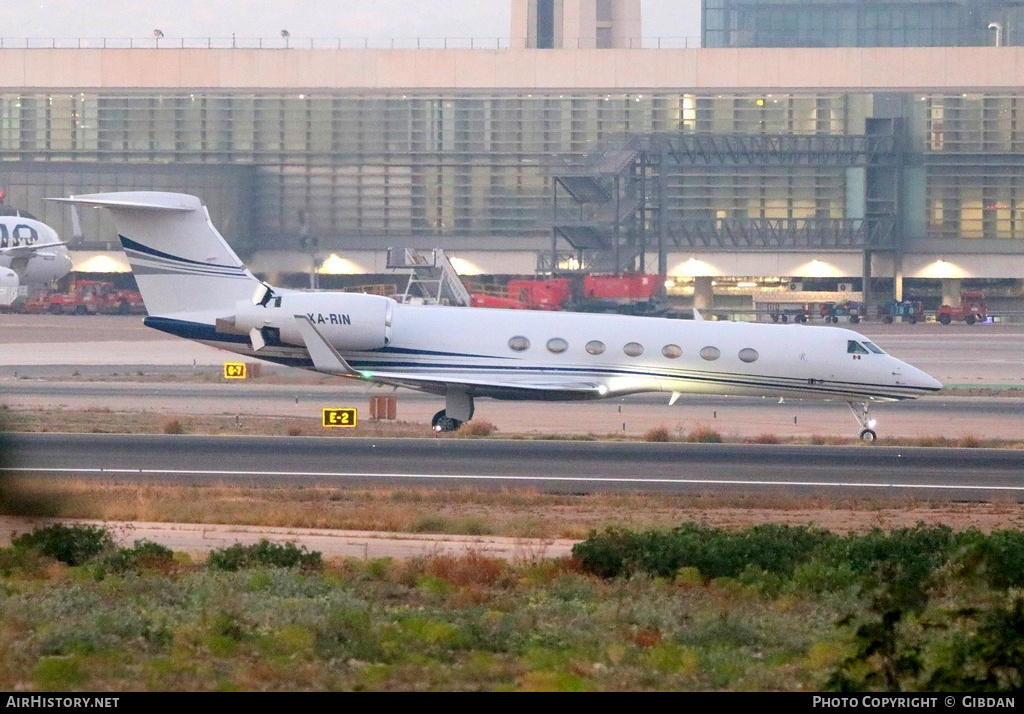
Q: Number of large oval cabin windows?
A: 7